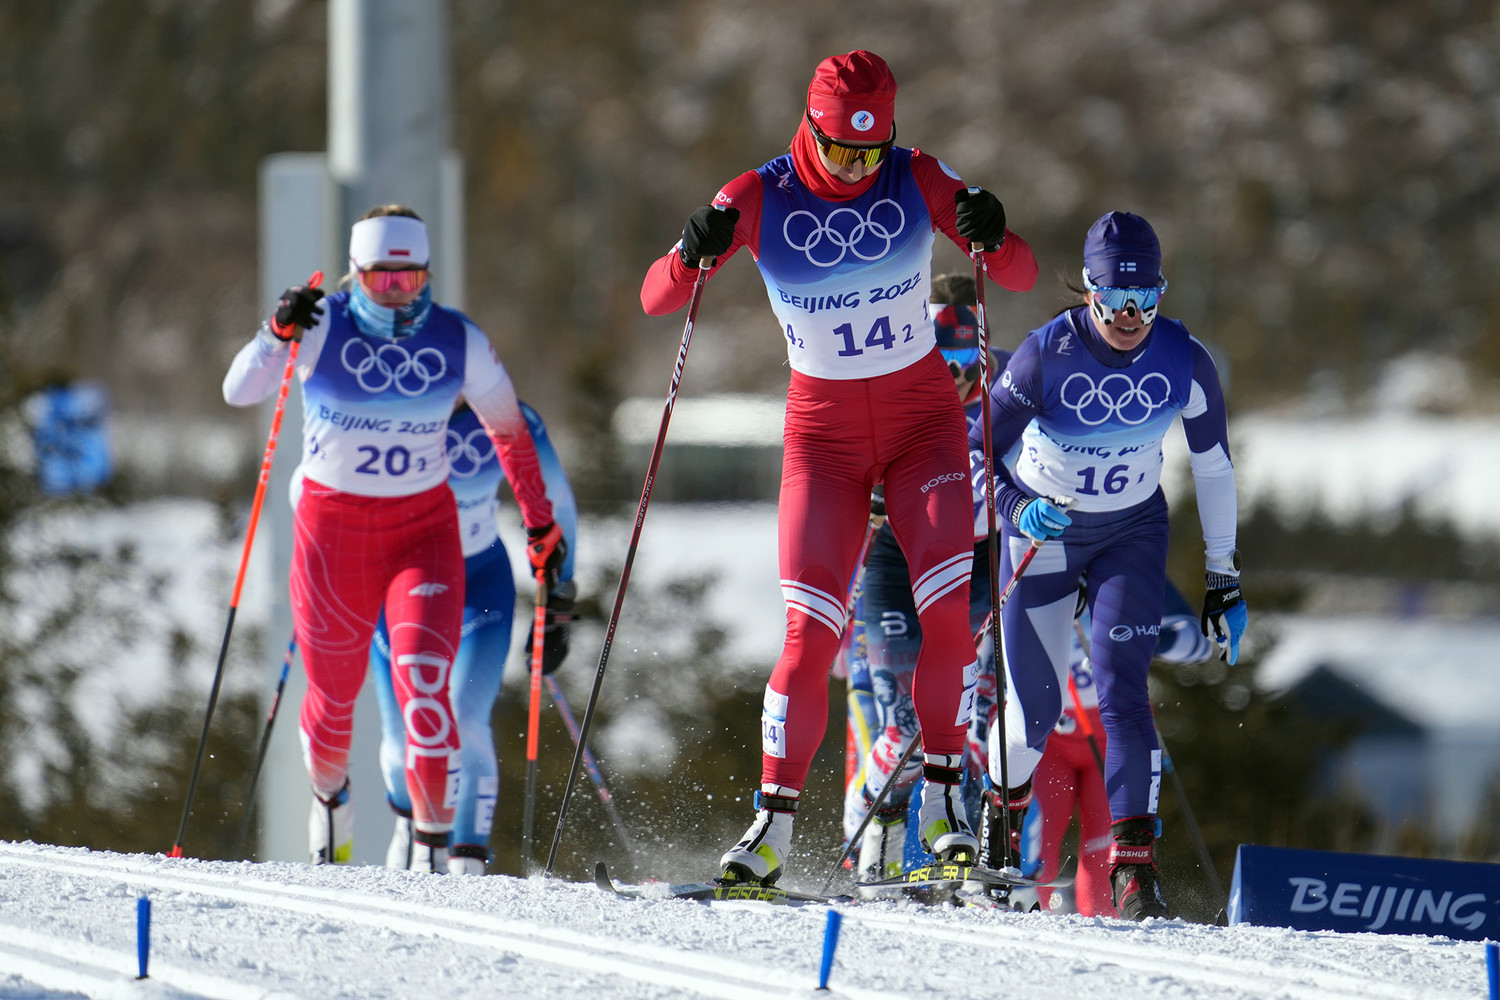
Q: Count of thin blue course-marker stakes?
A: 3